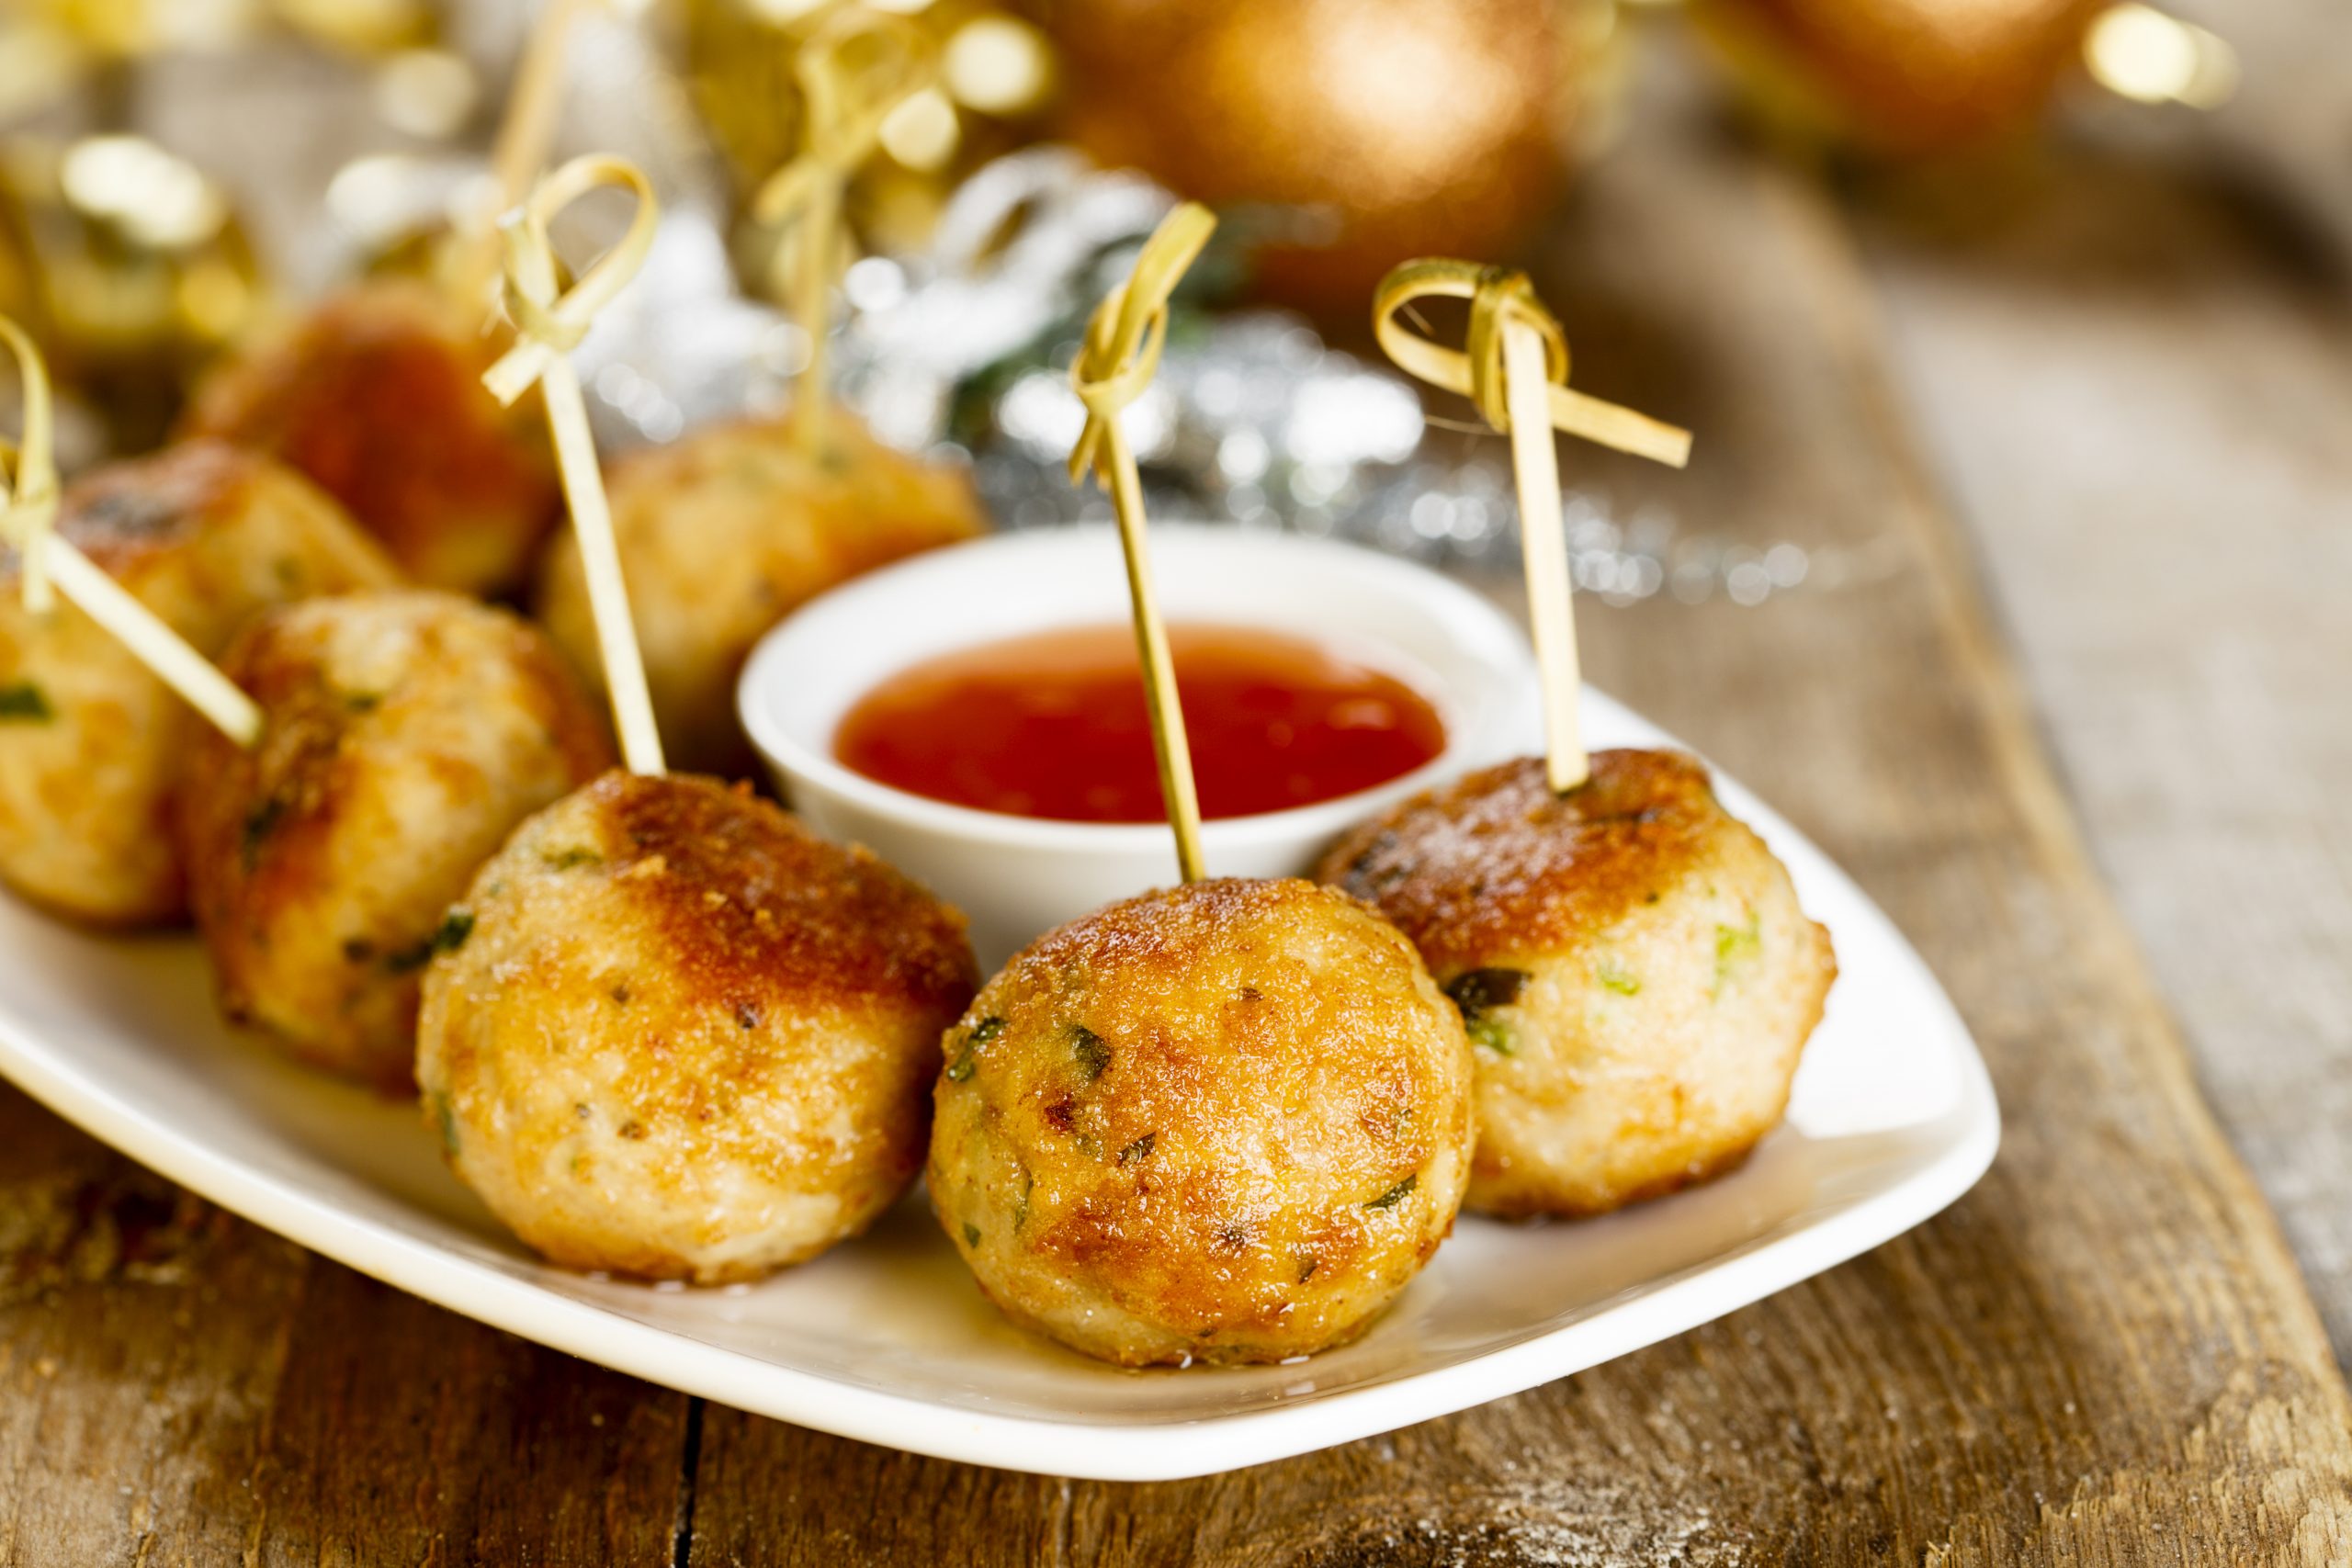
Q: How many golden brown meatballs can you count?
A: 7